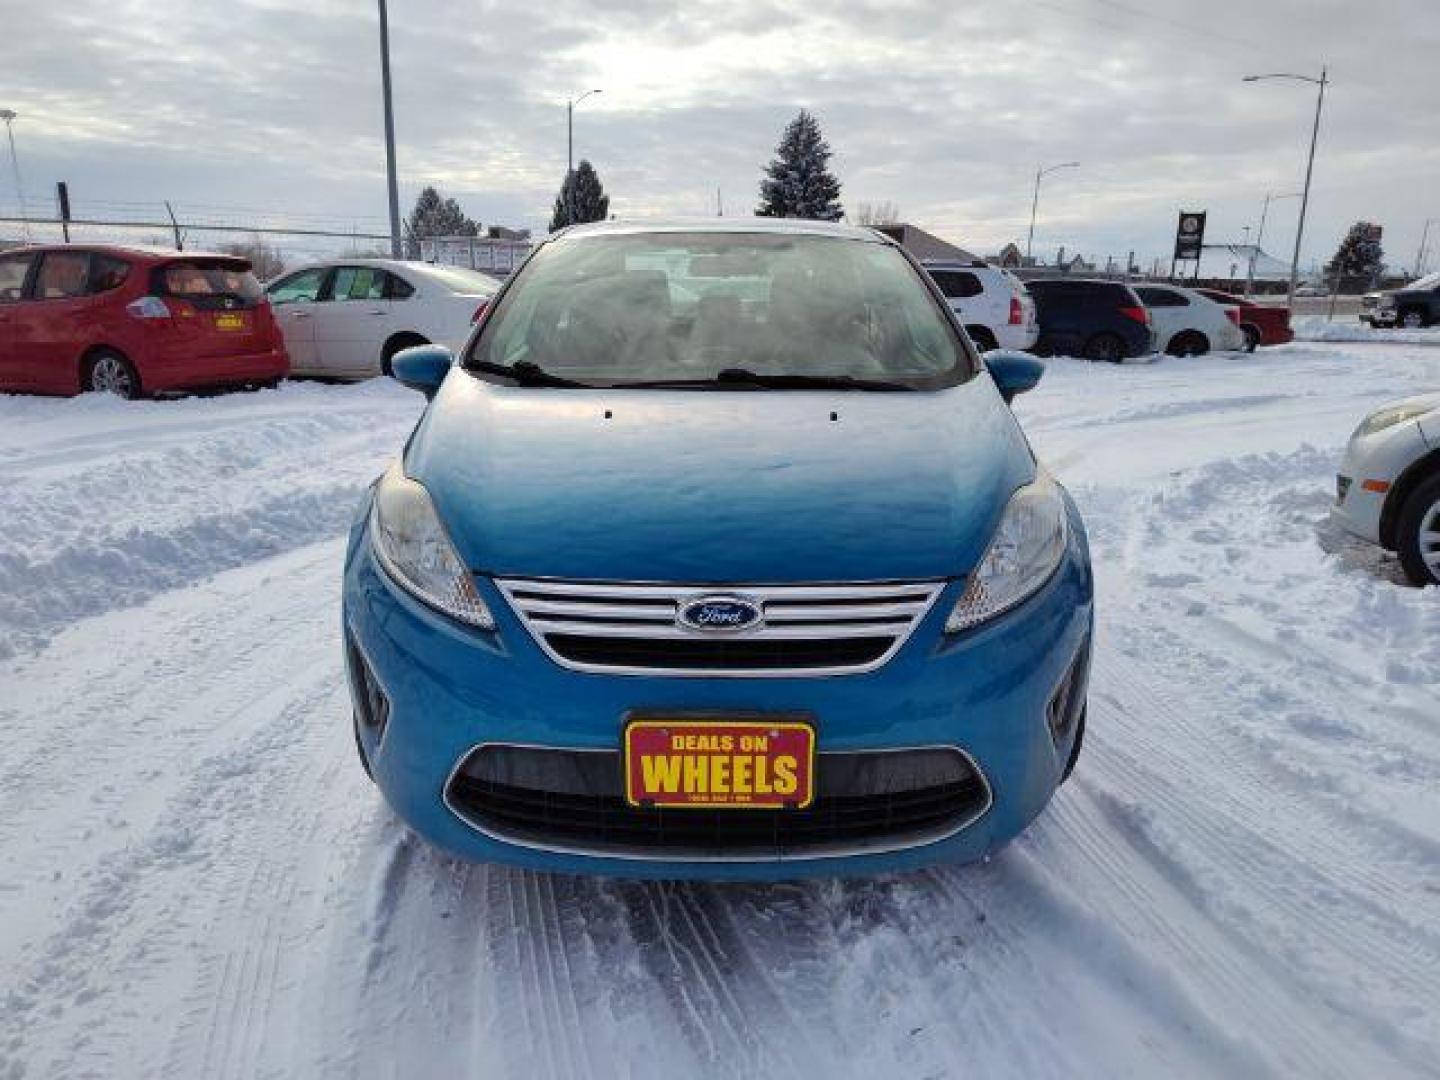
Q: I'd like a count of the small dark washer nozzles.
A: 2